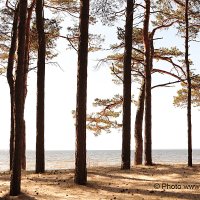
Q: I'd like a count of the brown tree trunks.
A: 9